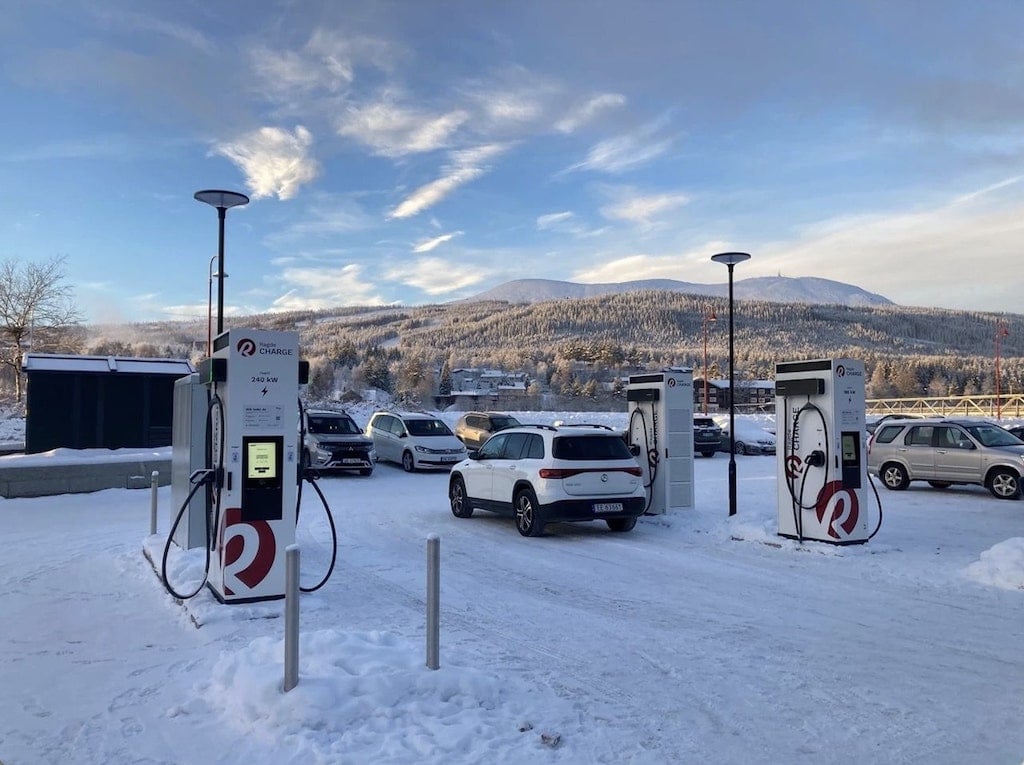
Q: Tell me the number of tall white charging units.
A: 3